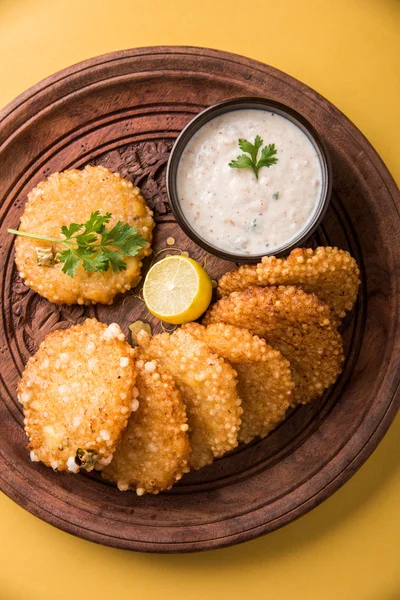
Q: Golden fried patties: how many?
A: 7